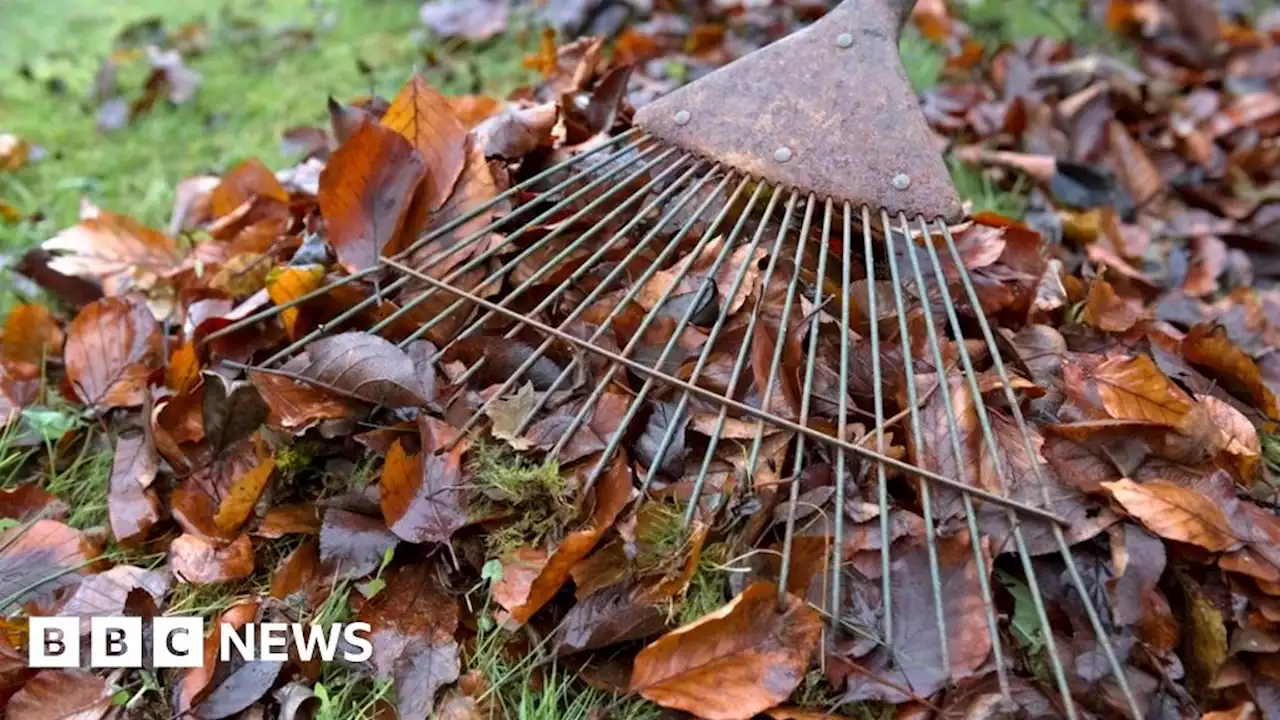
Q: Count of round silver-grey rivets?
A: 4